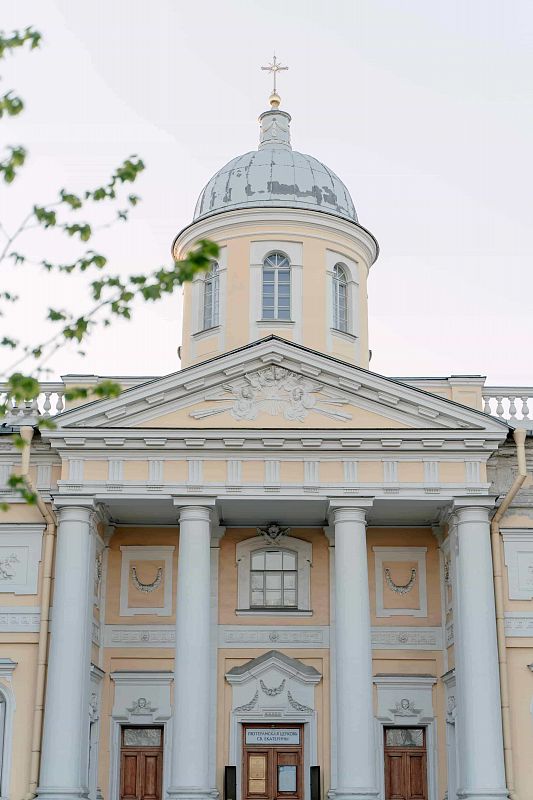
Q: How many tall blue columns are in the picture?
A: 4